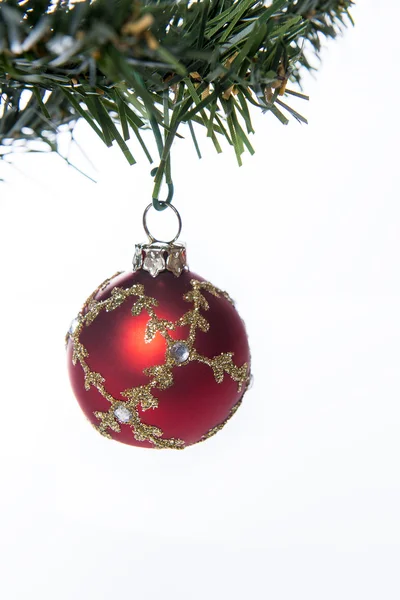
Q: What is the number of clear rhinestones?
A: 4